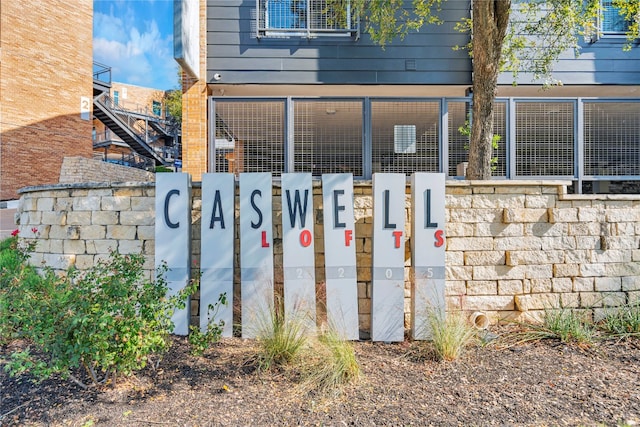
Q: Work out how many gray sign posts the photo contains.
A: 7